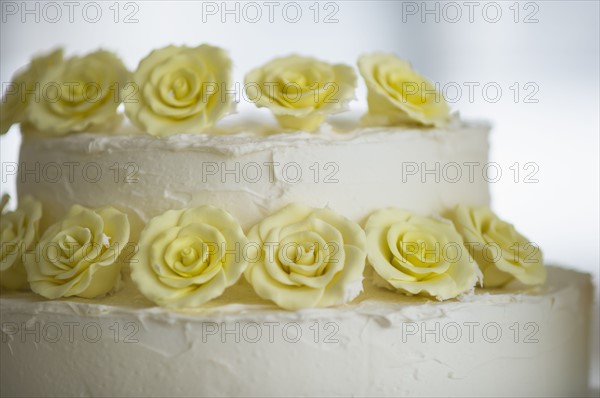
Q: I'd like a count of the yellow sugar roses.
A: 11